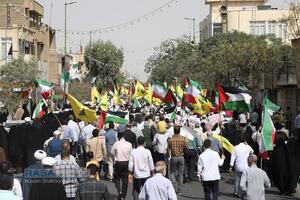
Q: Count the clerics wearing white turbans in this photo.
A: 2